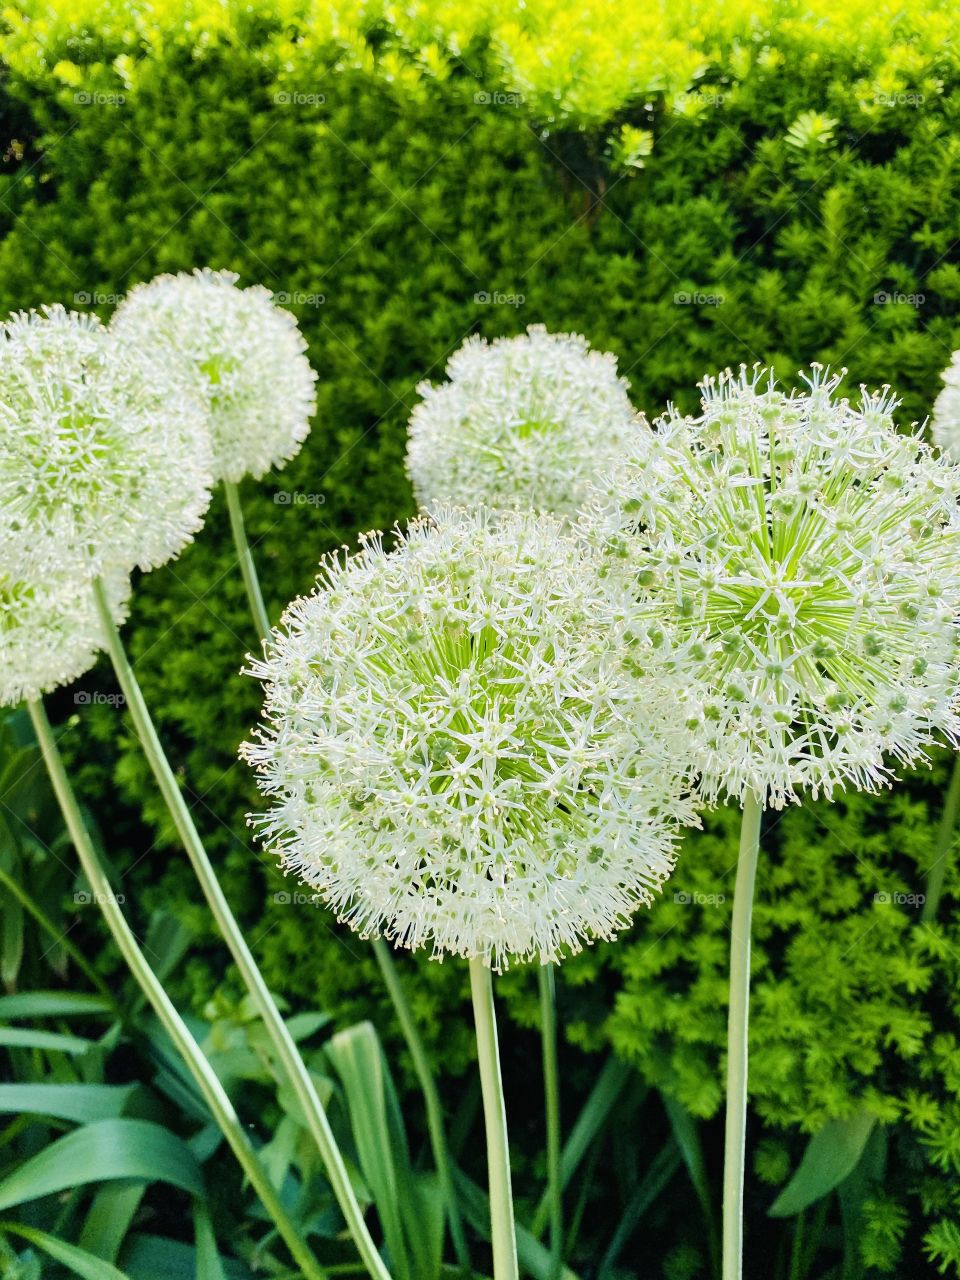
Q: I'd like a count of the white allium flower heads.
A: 7